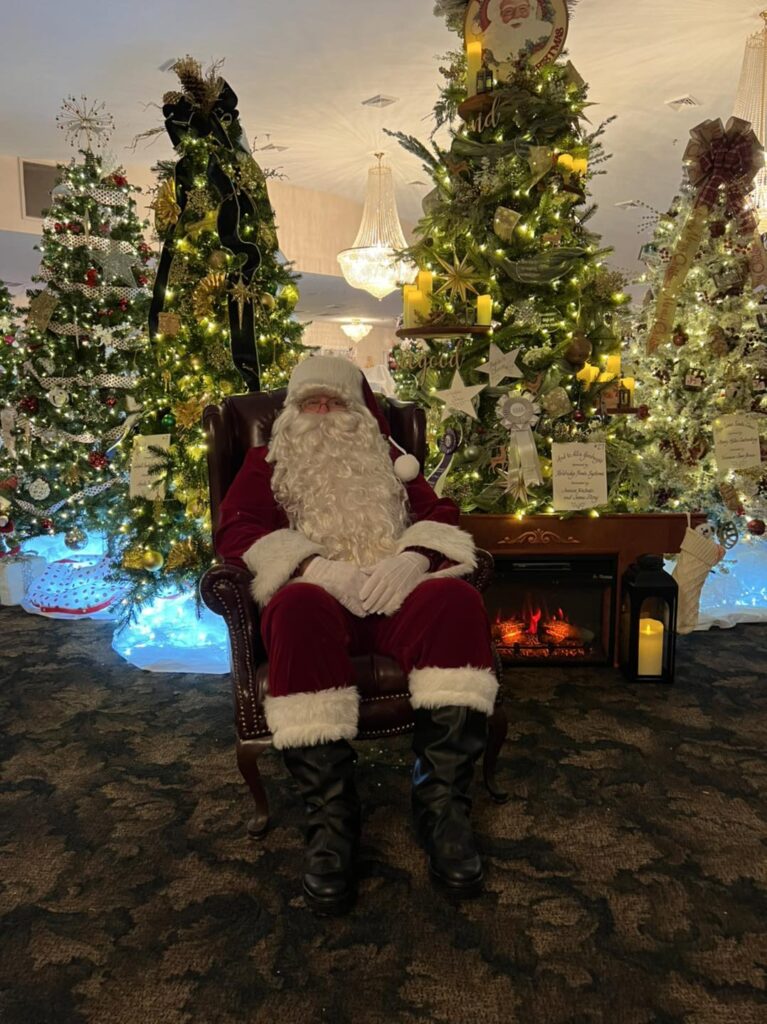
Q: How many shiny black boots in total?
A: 2